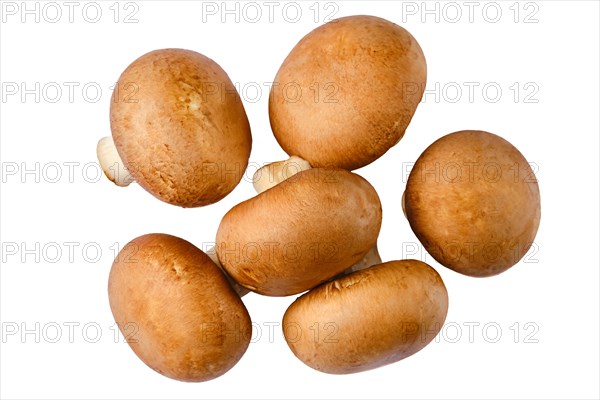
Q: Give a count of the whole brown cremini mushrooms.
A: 6